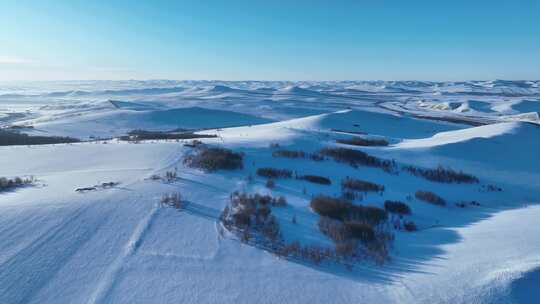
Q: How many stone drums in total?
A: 0